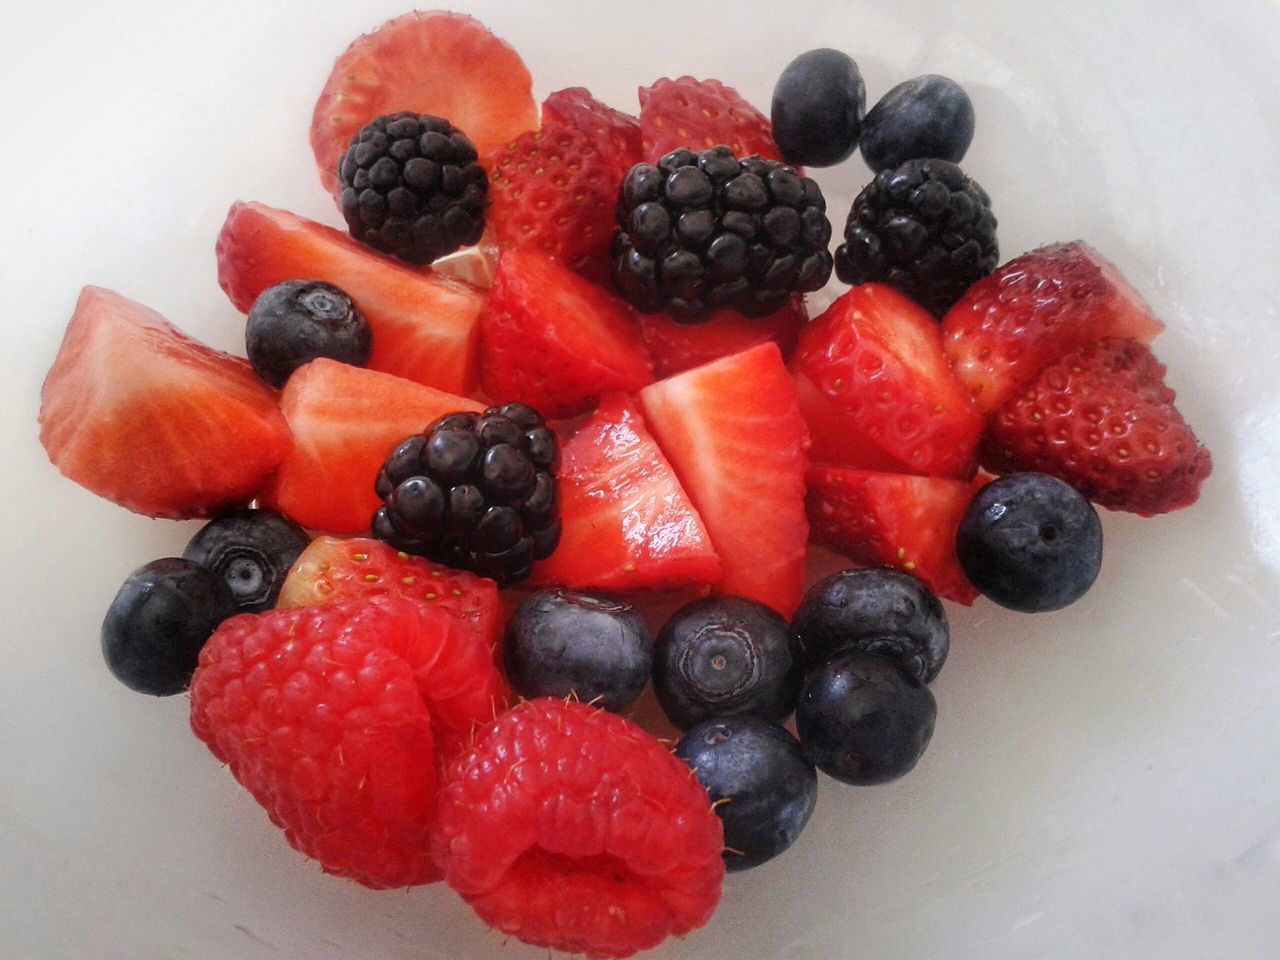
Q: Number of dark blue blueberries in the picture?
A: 11